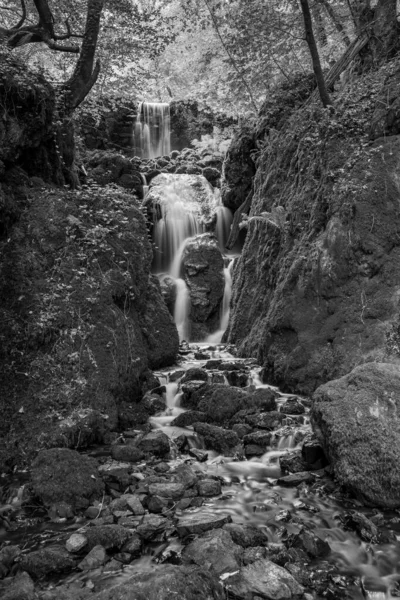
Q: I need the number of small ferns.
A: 1